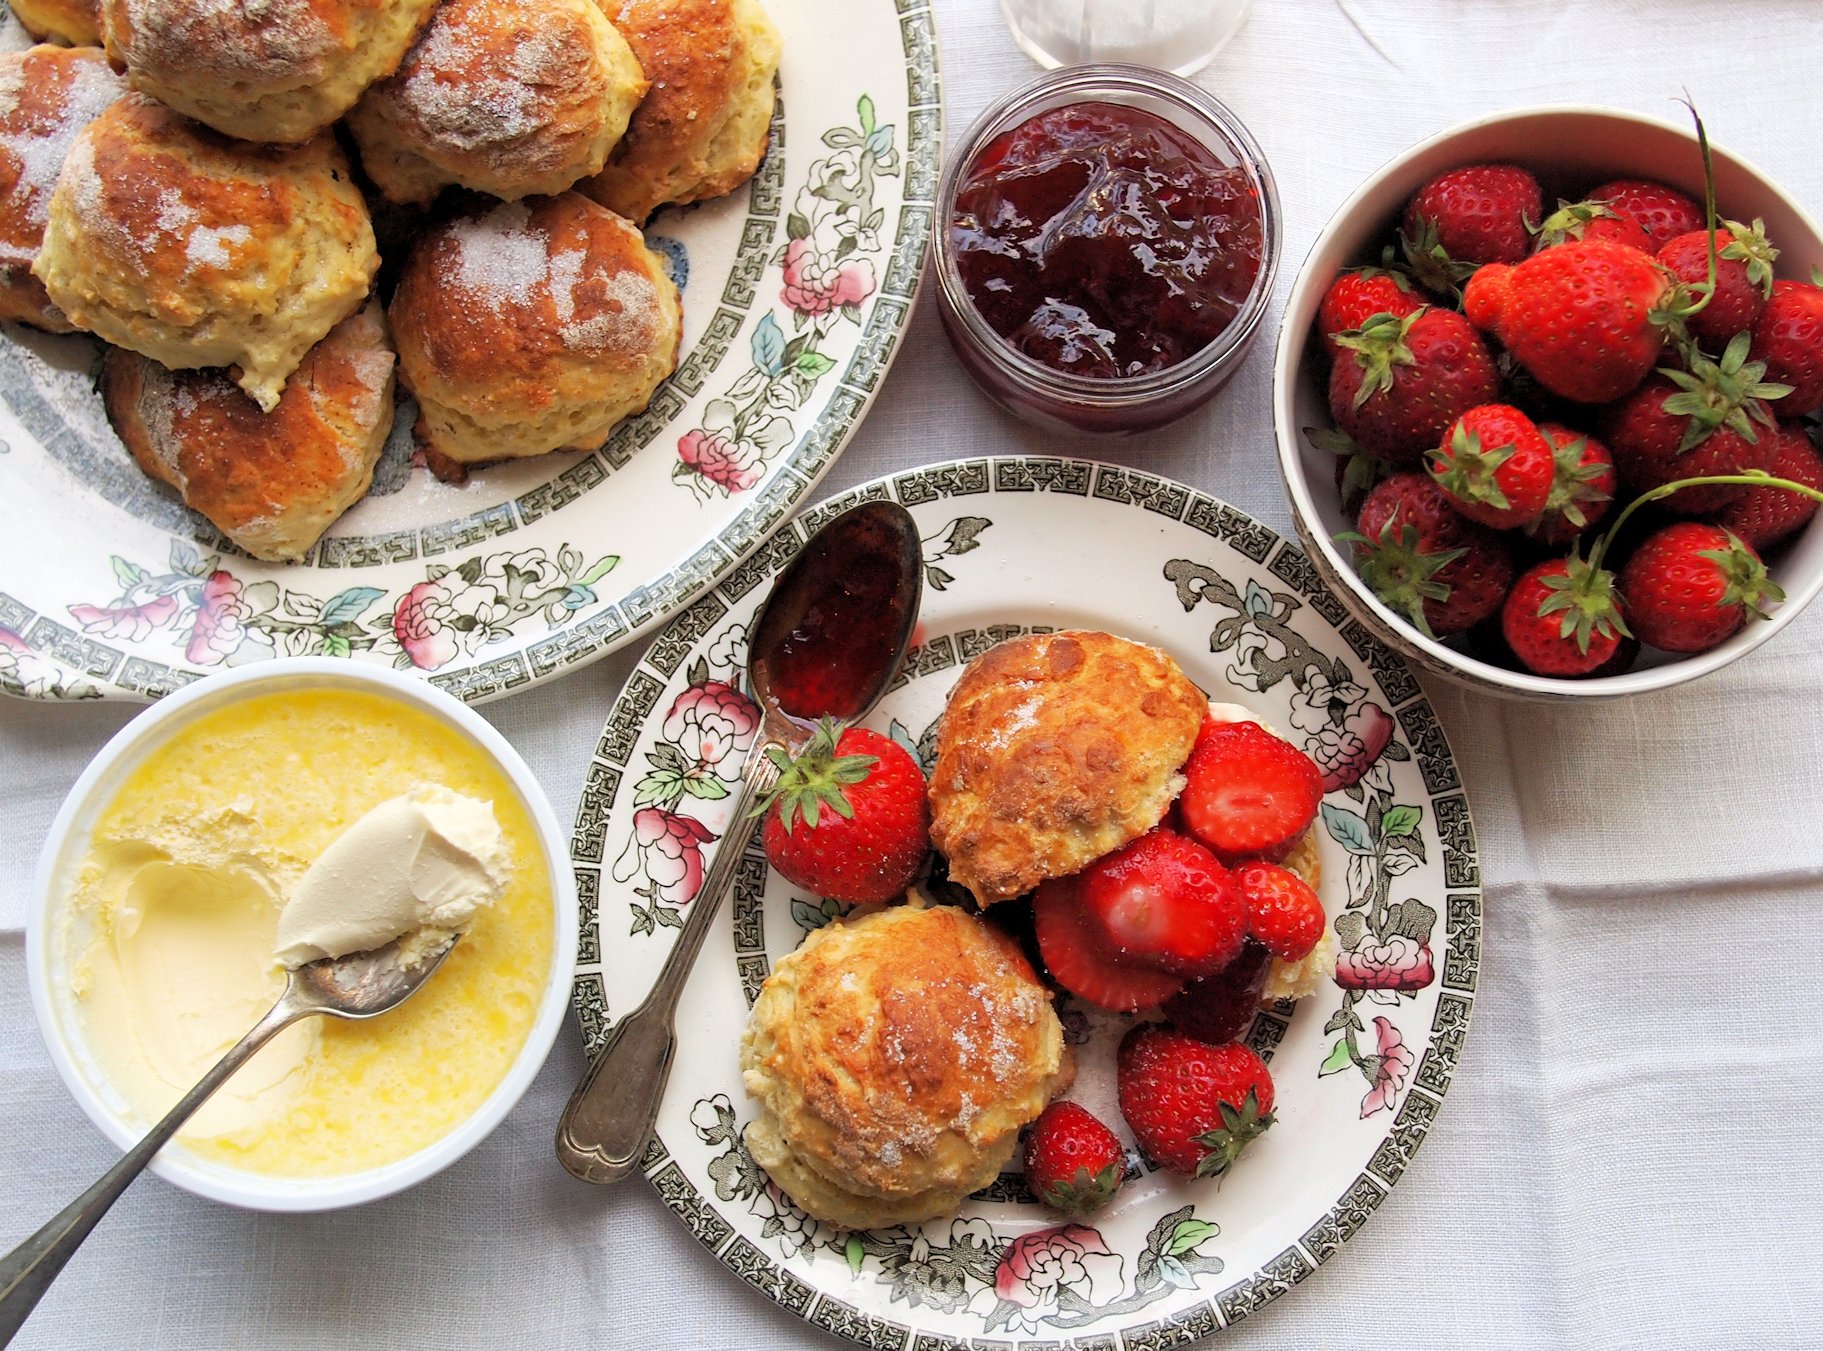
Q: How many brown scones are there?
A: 10